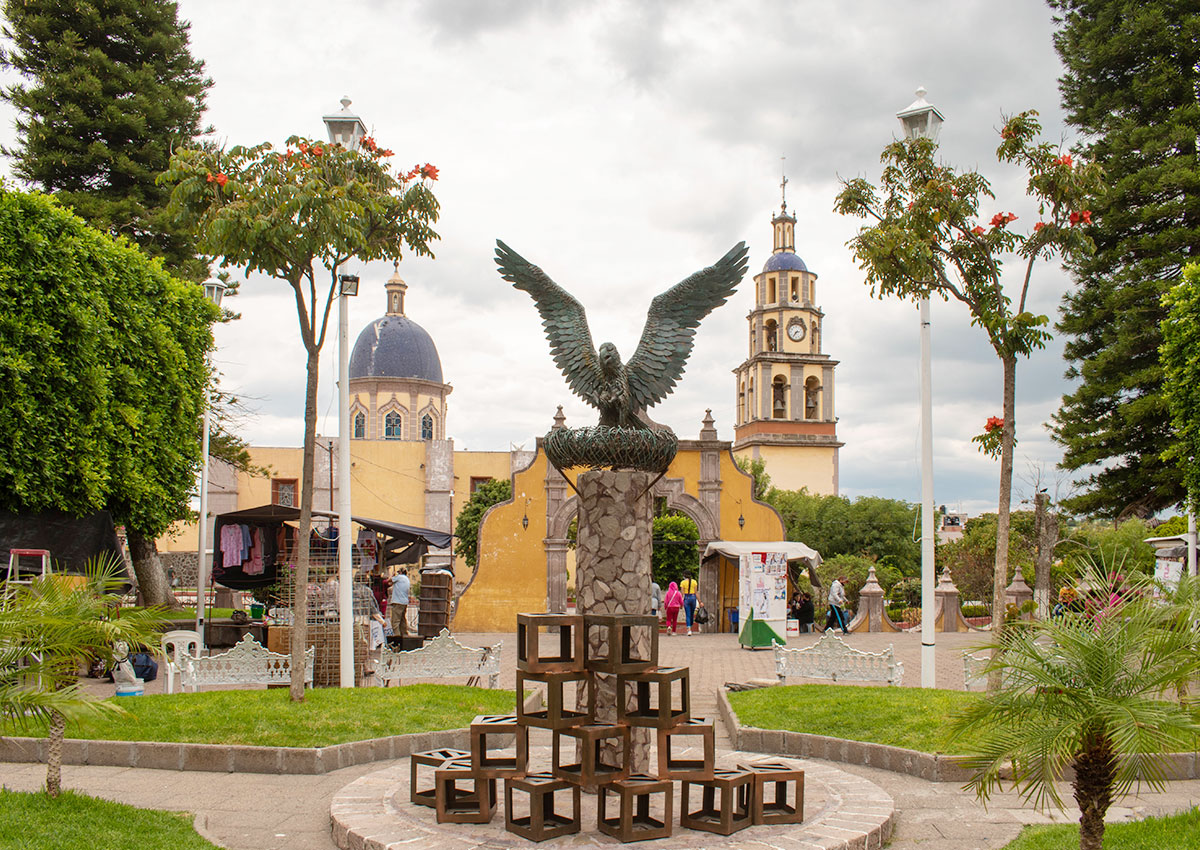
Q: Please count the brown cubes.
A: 13